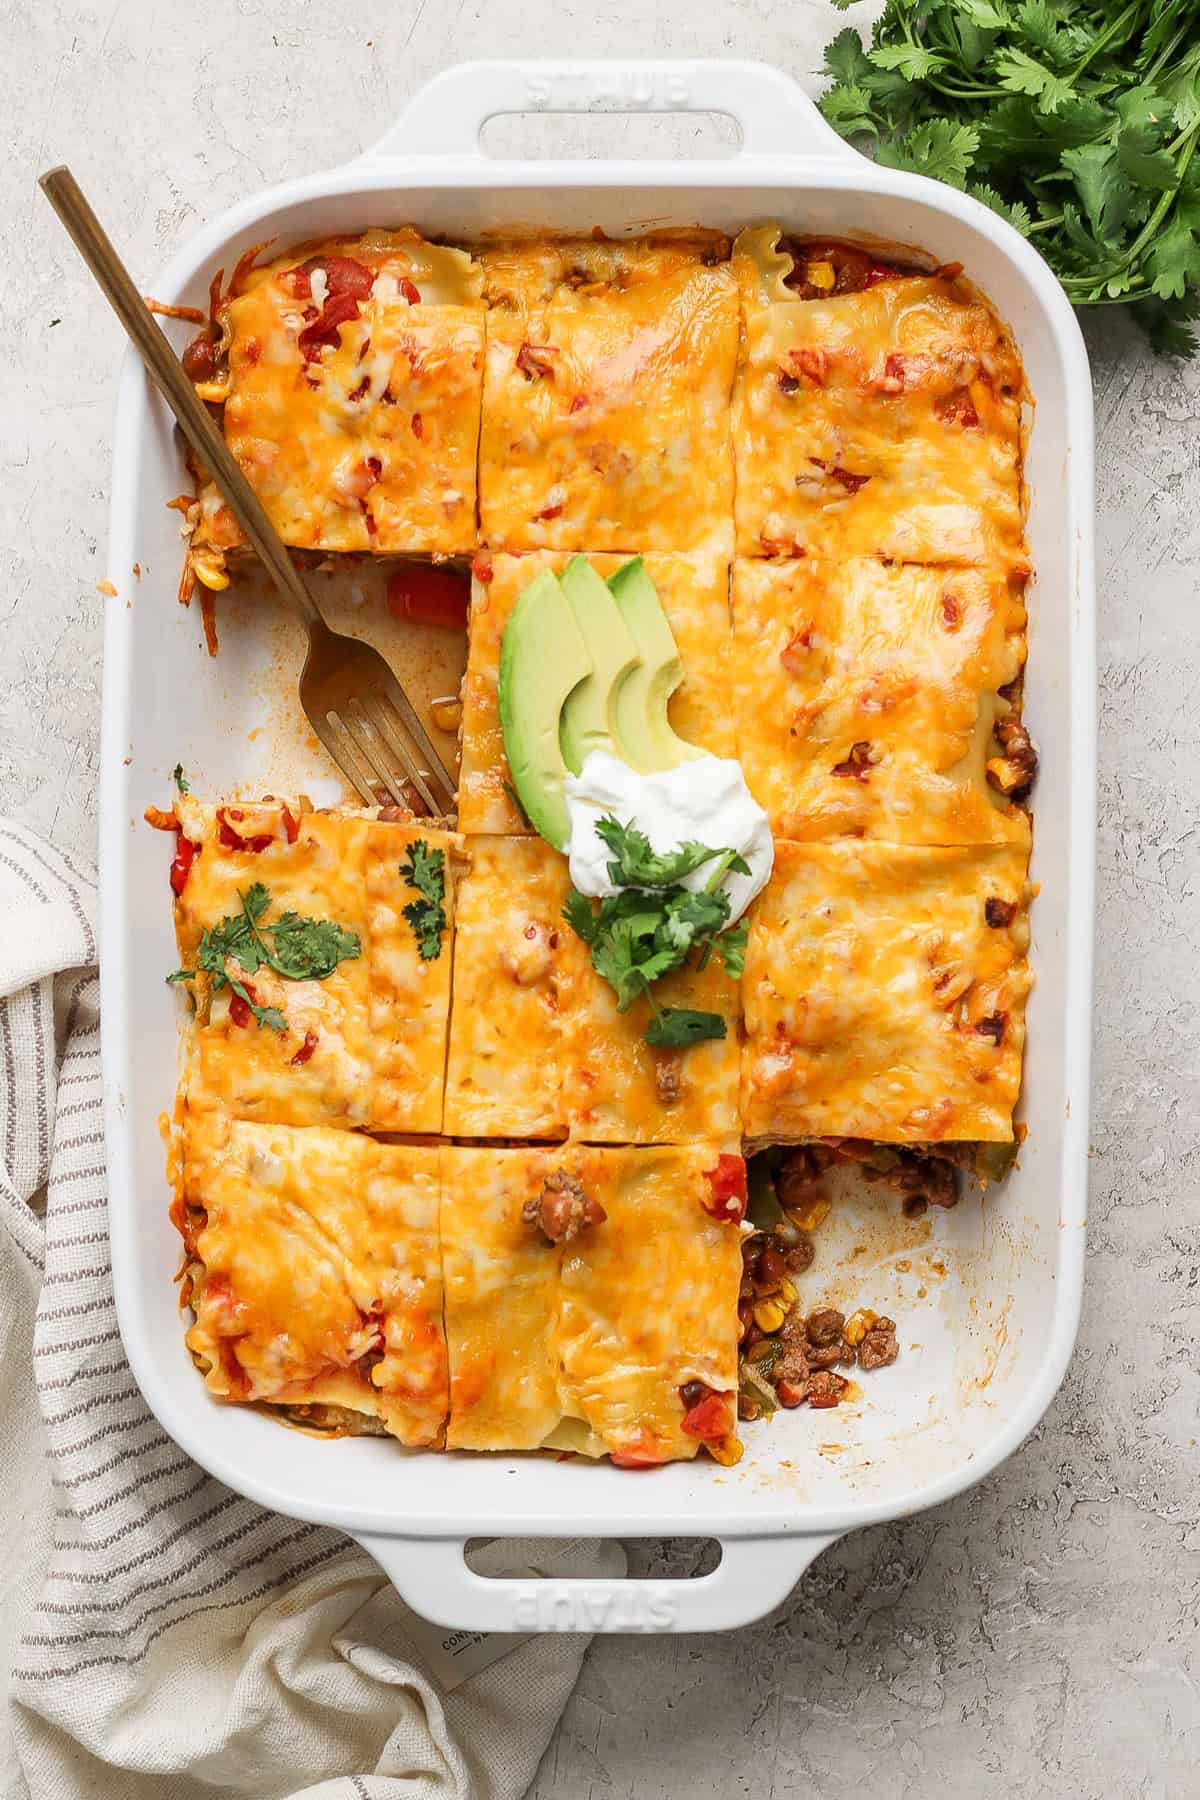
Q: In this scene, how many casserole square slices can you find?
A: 10